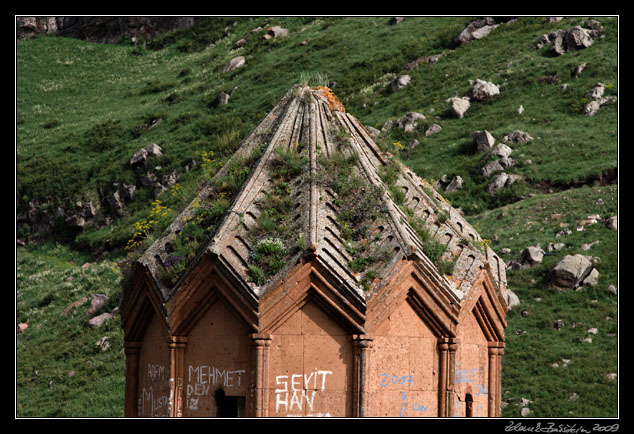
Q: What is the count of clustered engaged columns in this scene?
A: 6